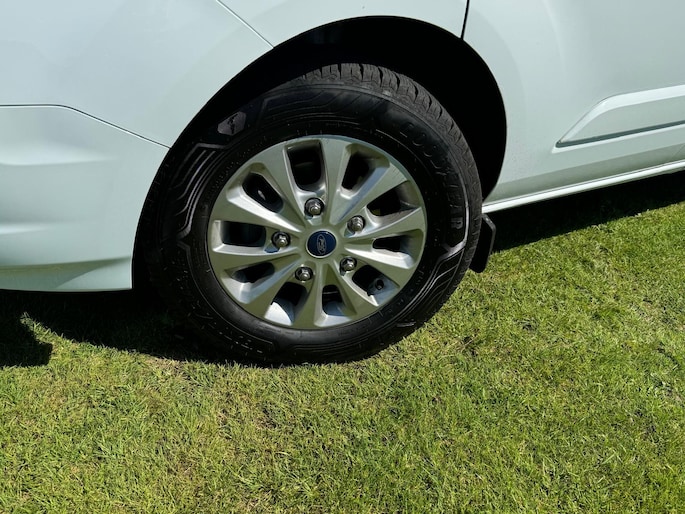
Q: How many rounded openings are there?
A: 10